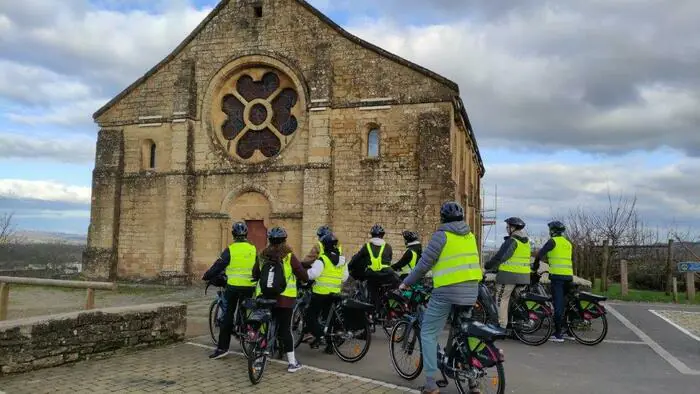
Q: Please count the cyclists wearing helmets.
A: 9